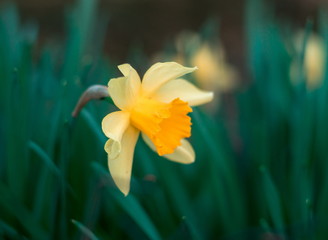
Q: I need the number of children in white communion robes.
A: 0